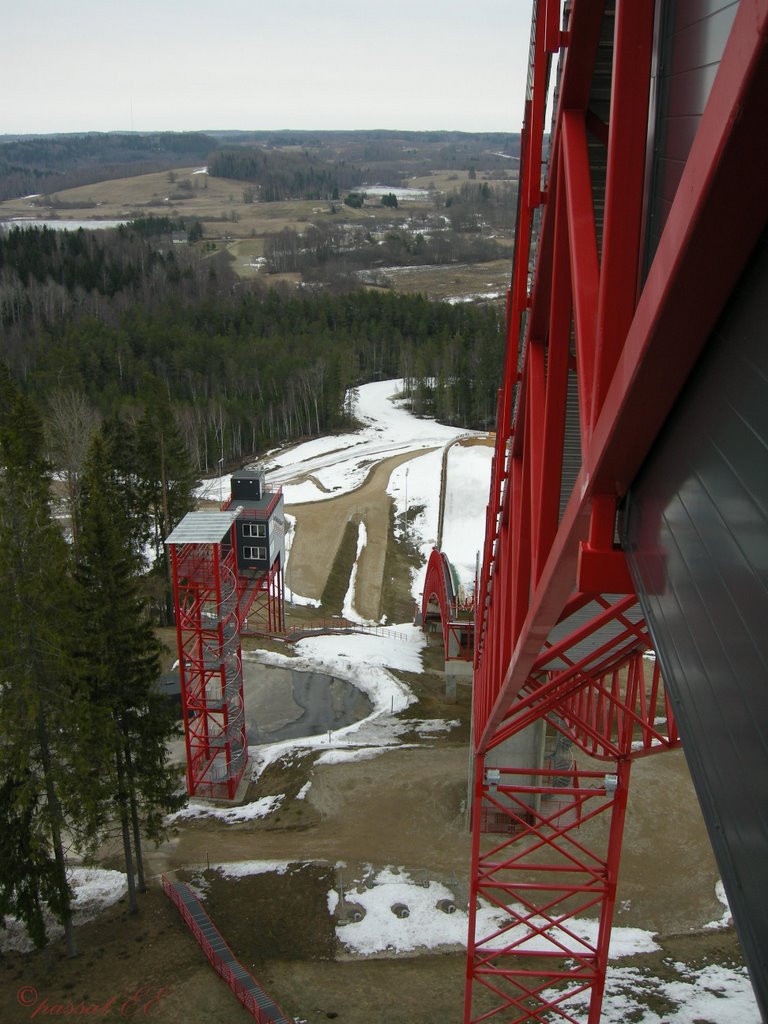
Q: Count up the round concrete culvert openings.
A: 3